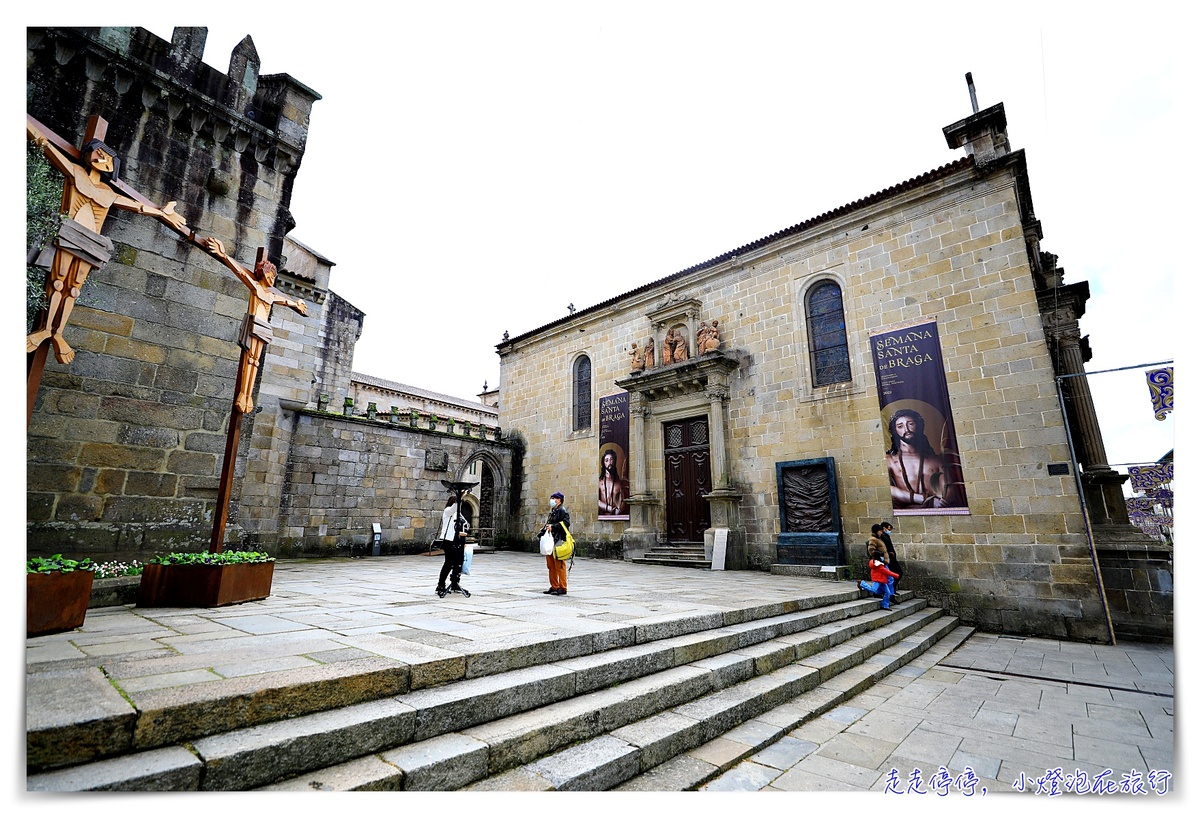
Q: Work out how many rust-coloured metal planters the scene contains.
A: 2